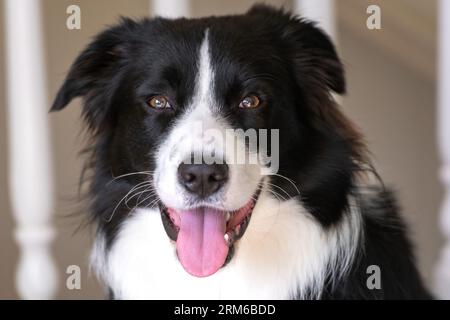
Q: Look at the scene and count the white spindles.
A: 4